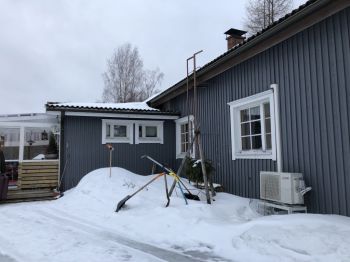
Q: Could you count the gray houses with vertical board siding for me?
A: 1